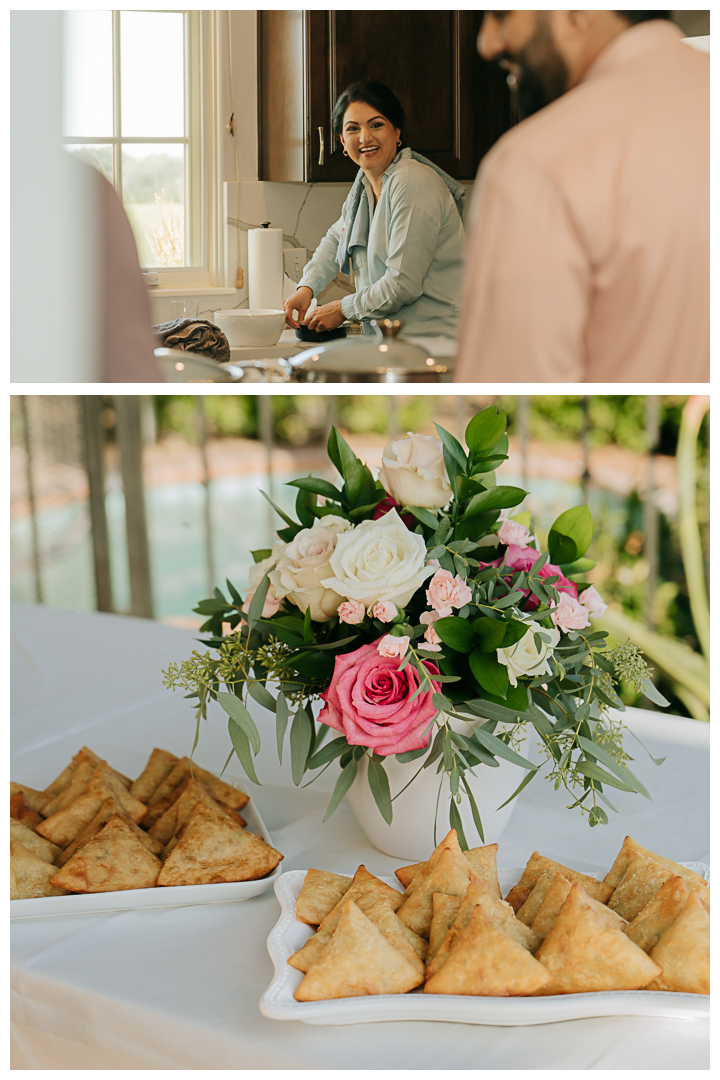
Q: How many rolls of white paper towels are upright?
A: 1